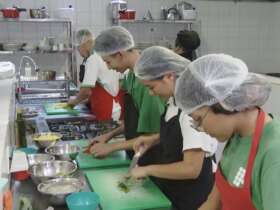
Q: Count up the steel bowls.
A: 5